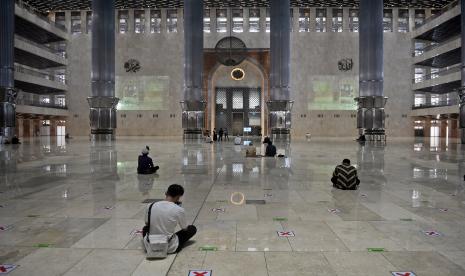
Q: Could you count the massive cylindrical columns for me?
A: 6